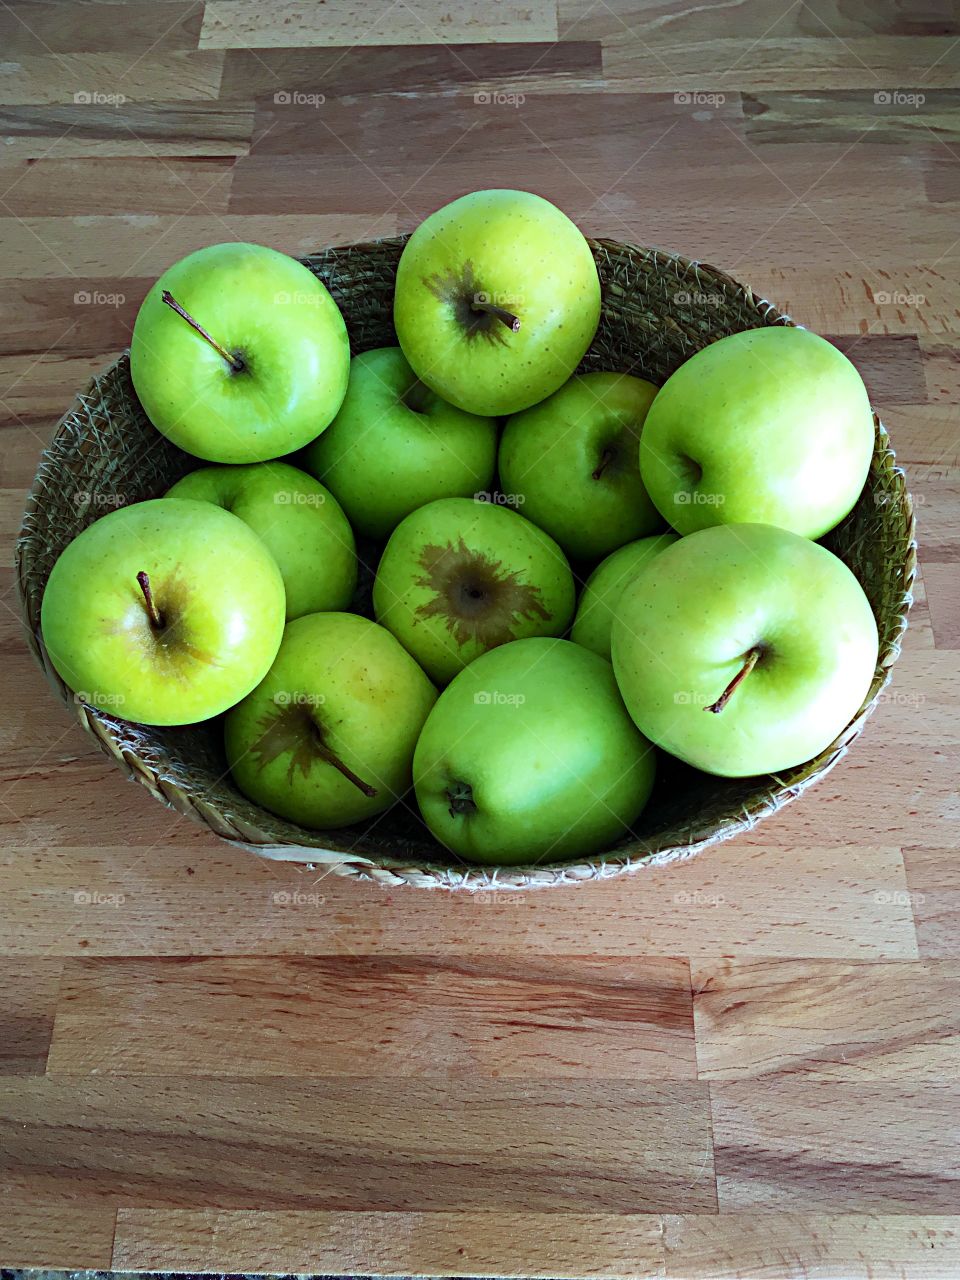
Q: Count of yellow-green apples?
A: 12